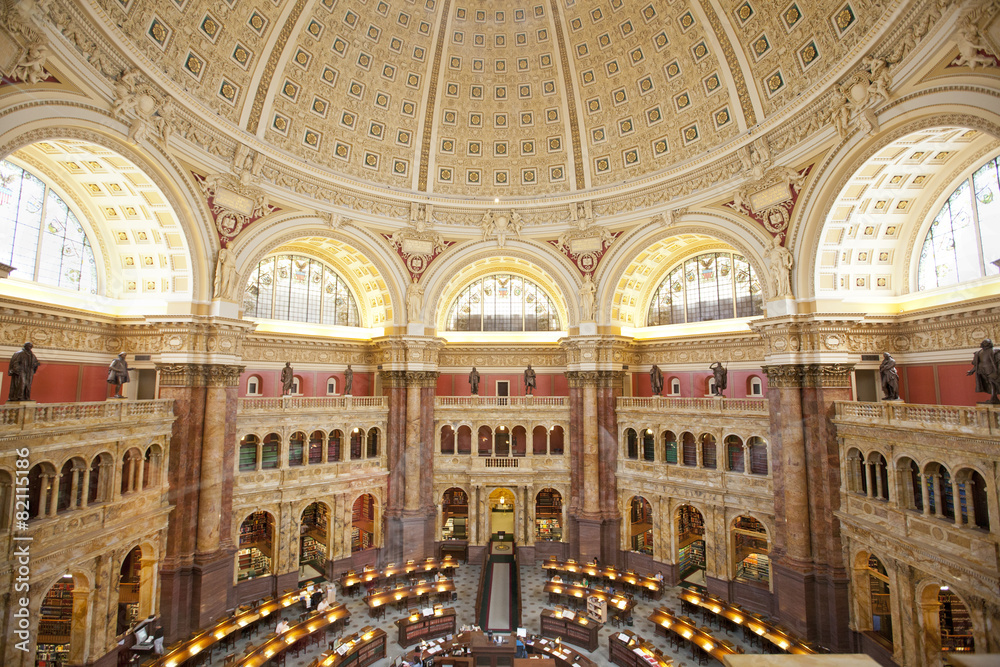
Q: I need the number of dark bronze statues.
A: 10